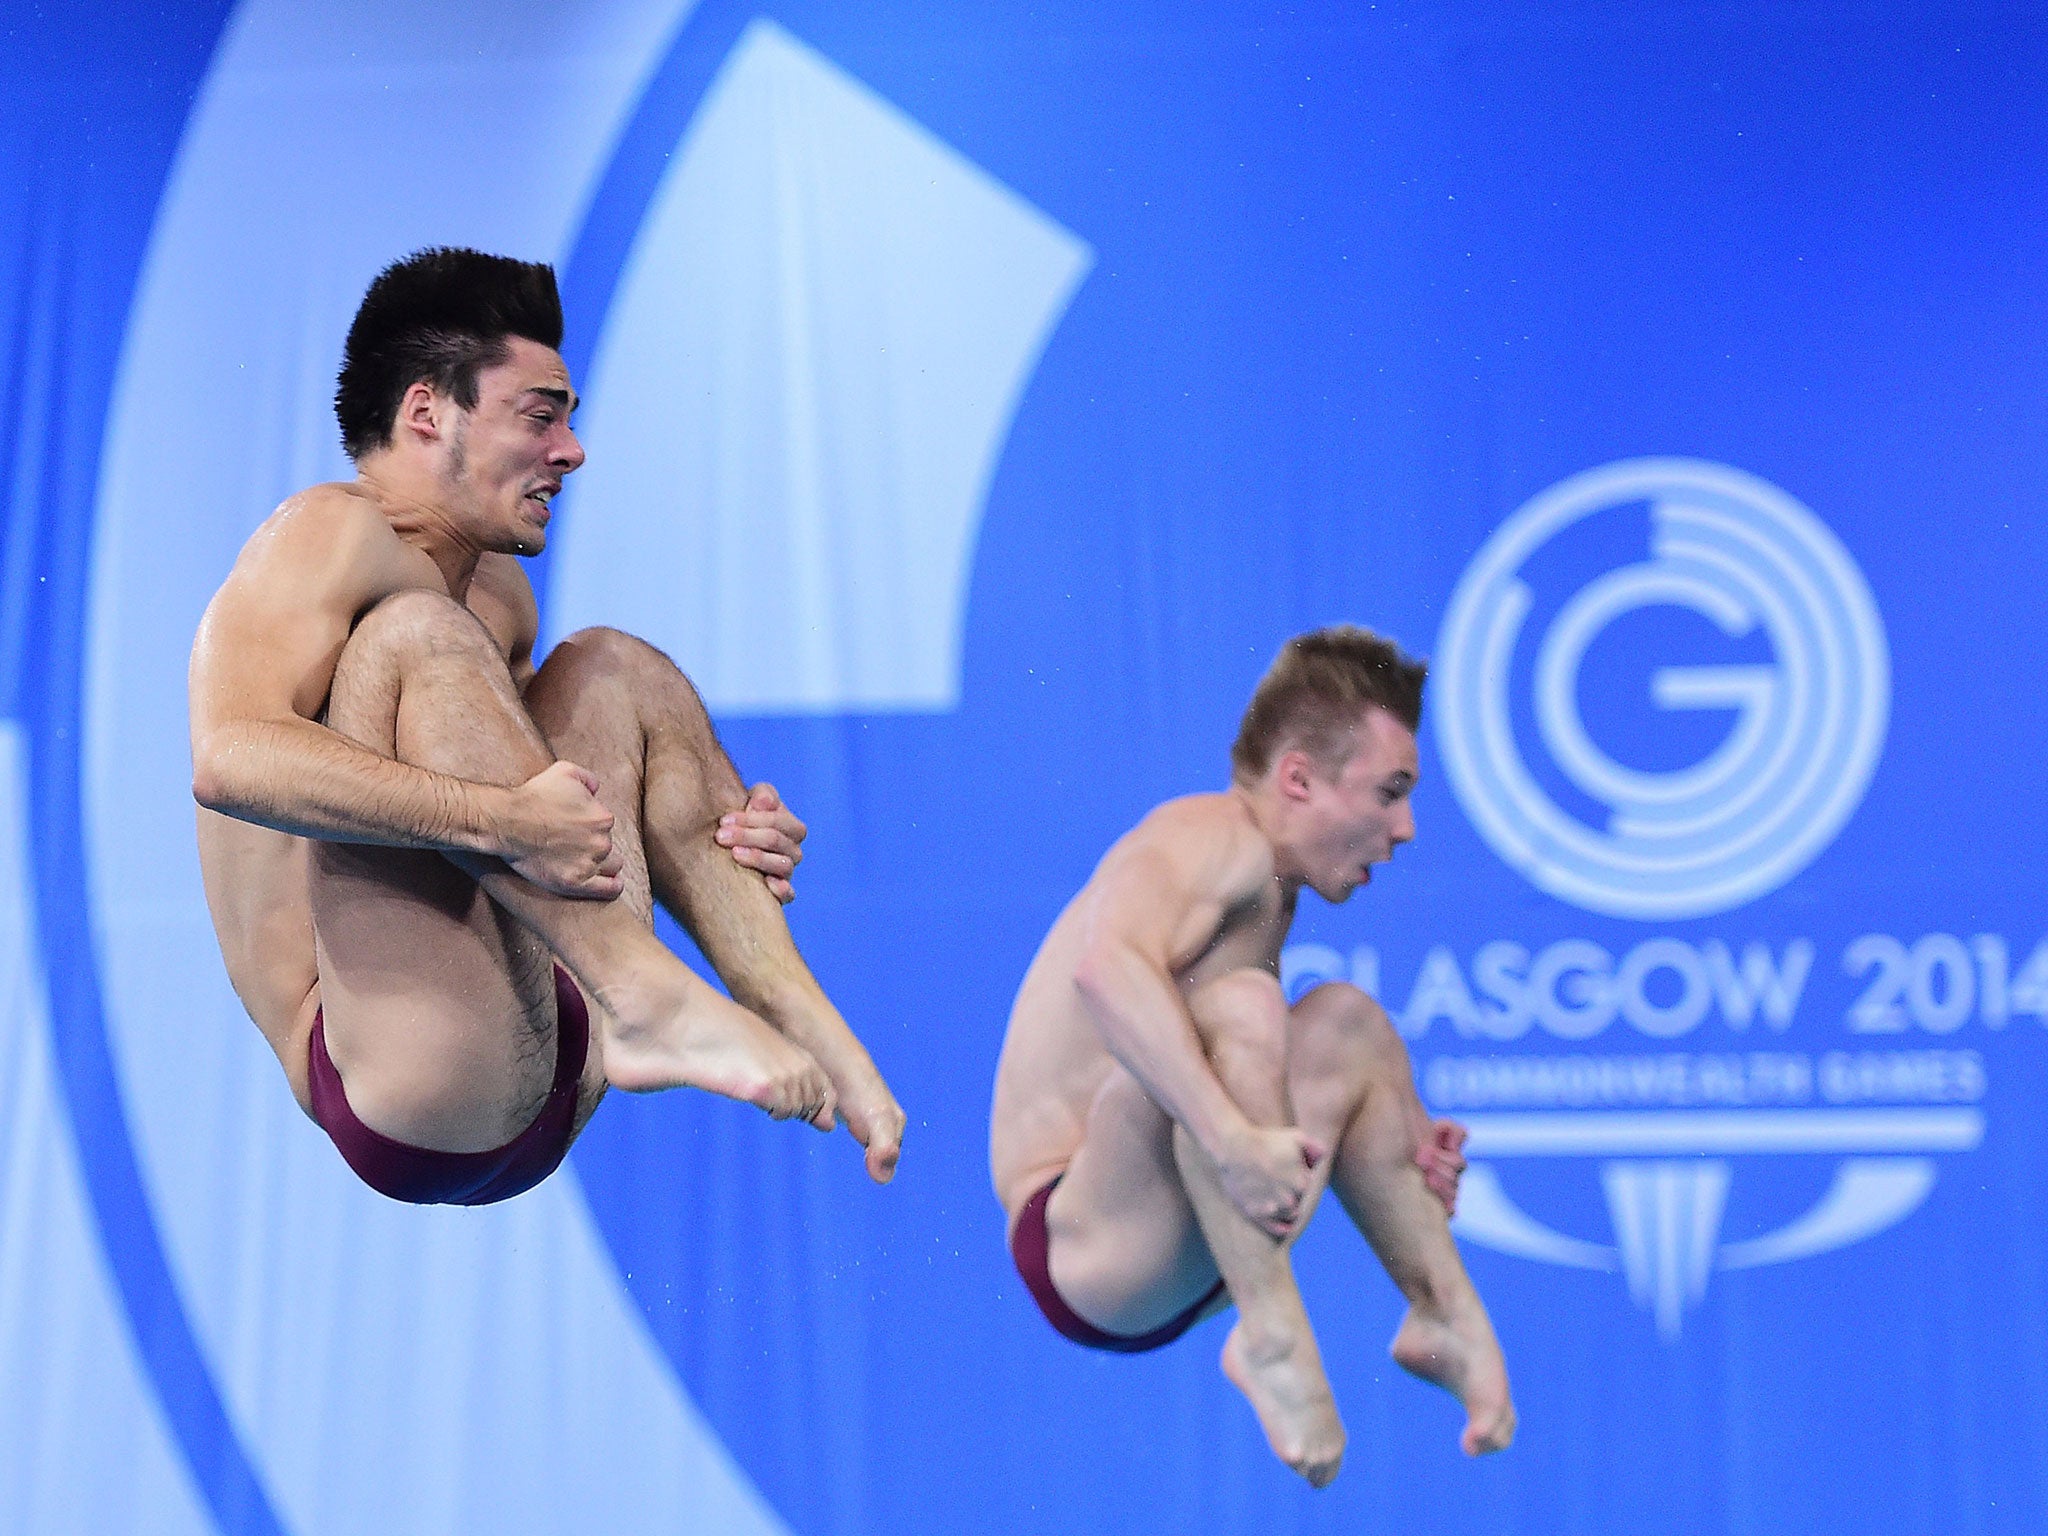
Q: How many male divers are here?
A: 2